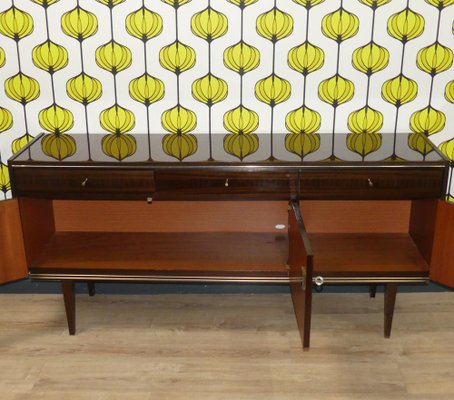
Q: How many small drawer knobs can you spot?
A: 3